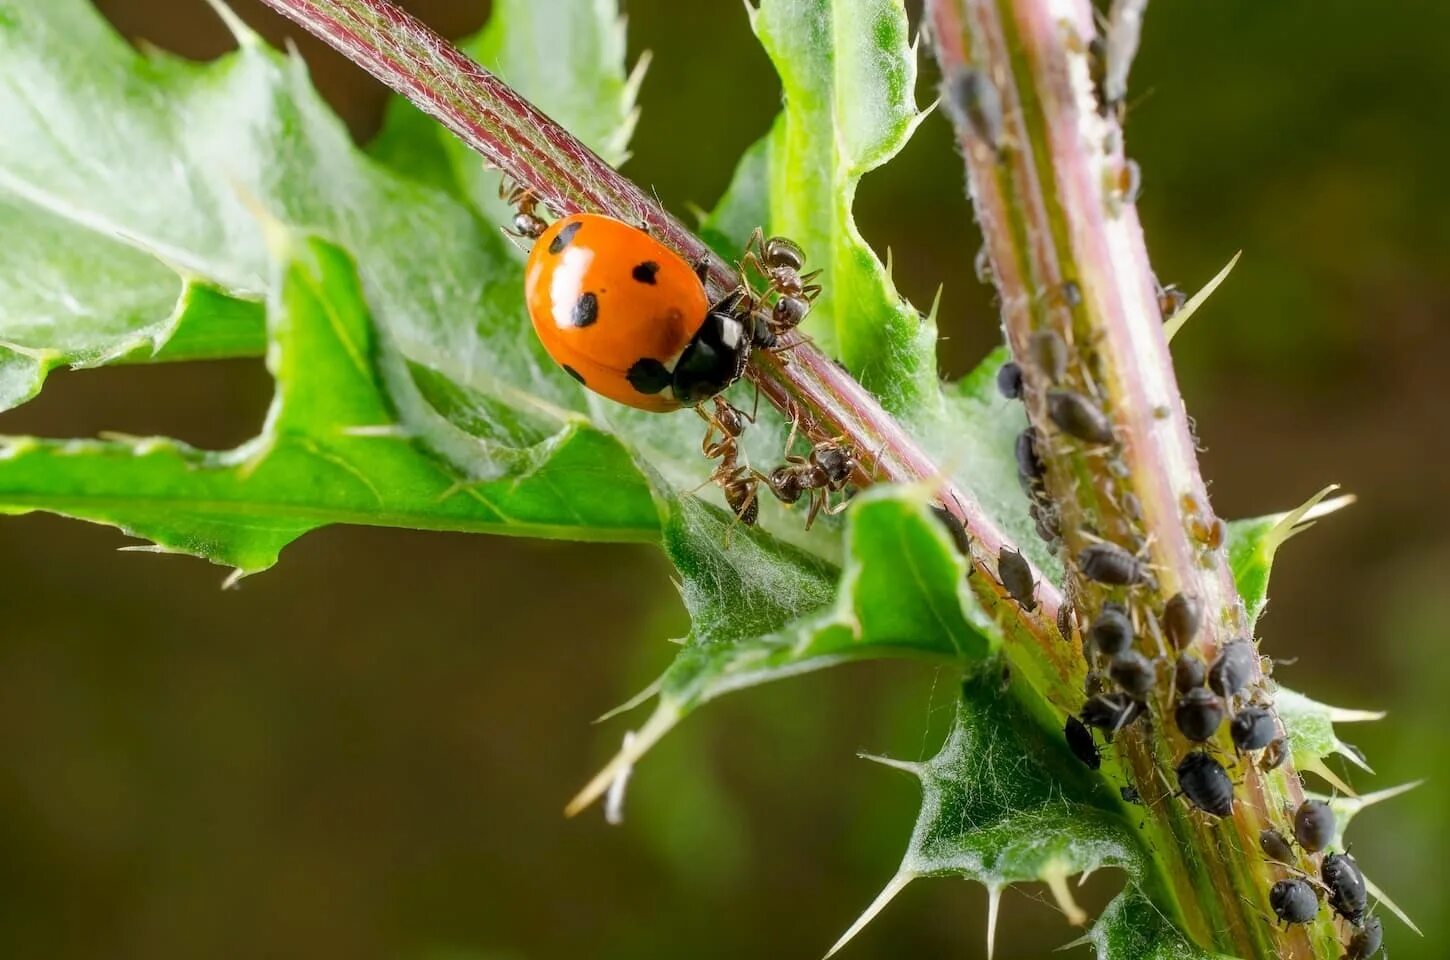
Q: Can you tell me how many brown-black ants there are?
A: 4